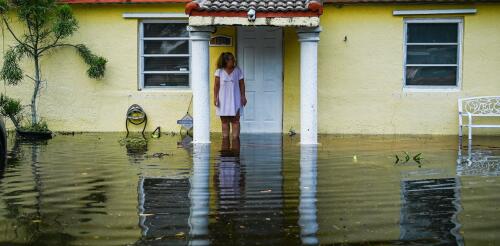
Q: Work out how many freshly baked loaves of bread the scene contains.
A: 0